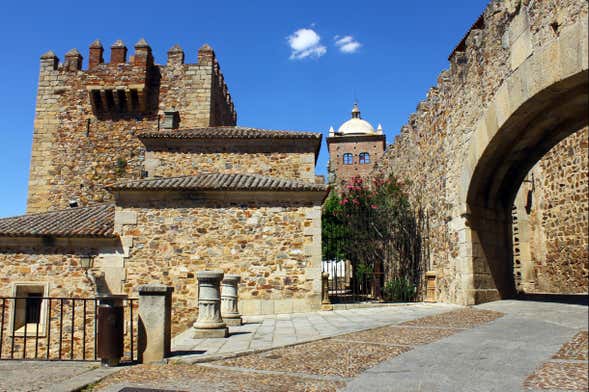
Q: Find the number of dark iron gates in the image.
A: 1